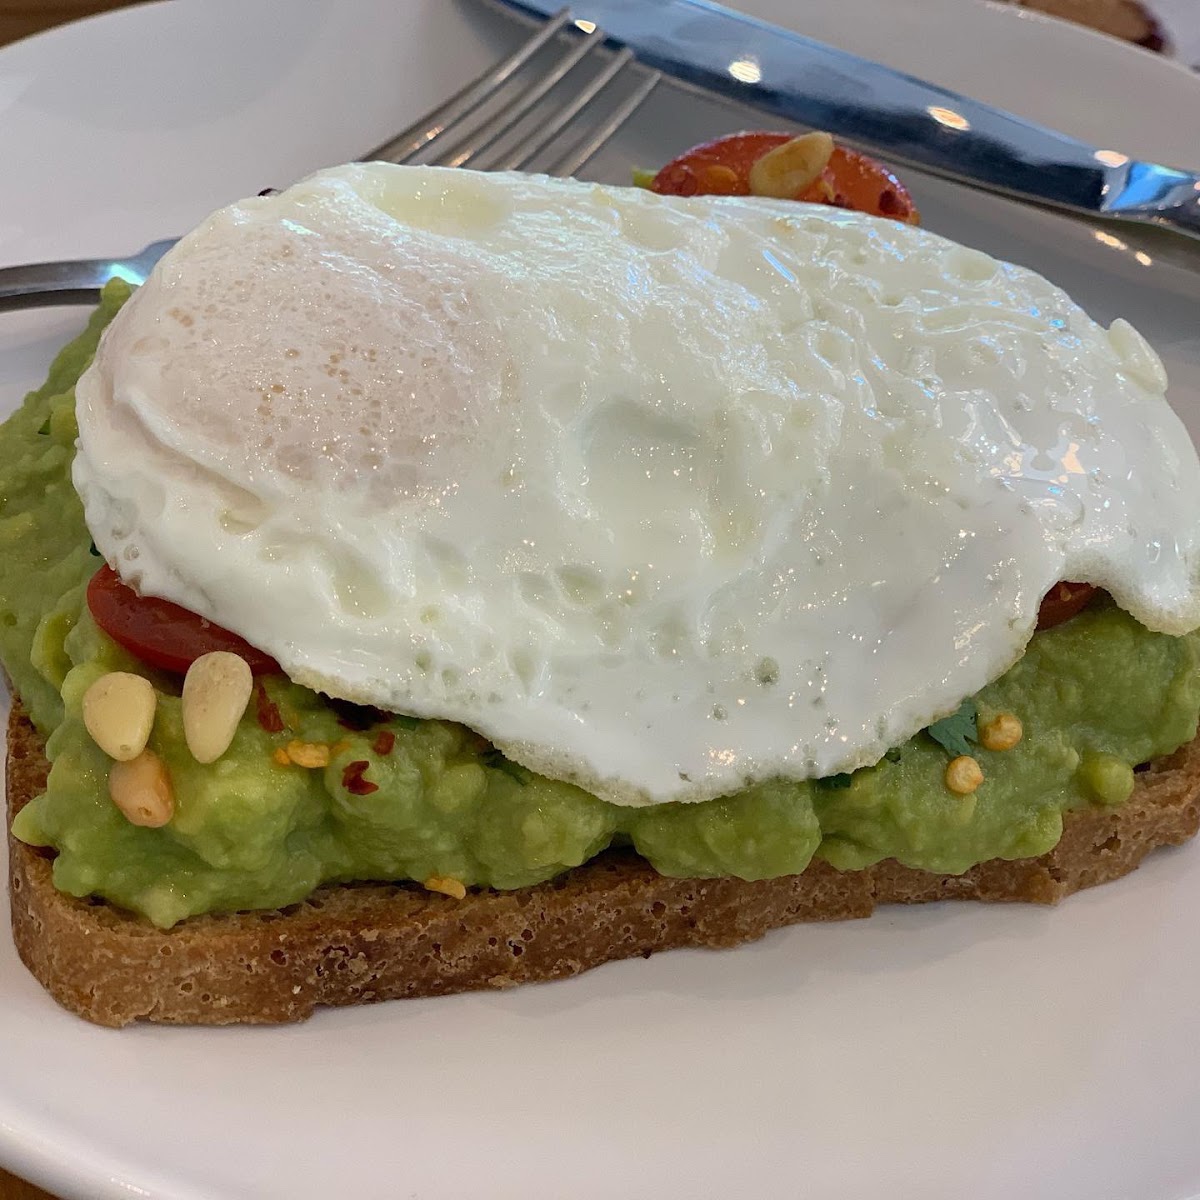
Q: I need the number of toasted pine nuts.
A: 4